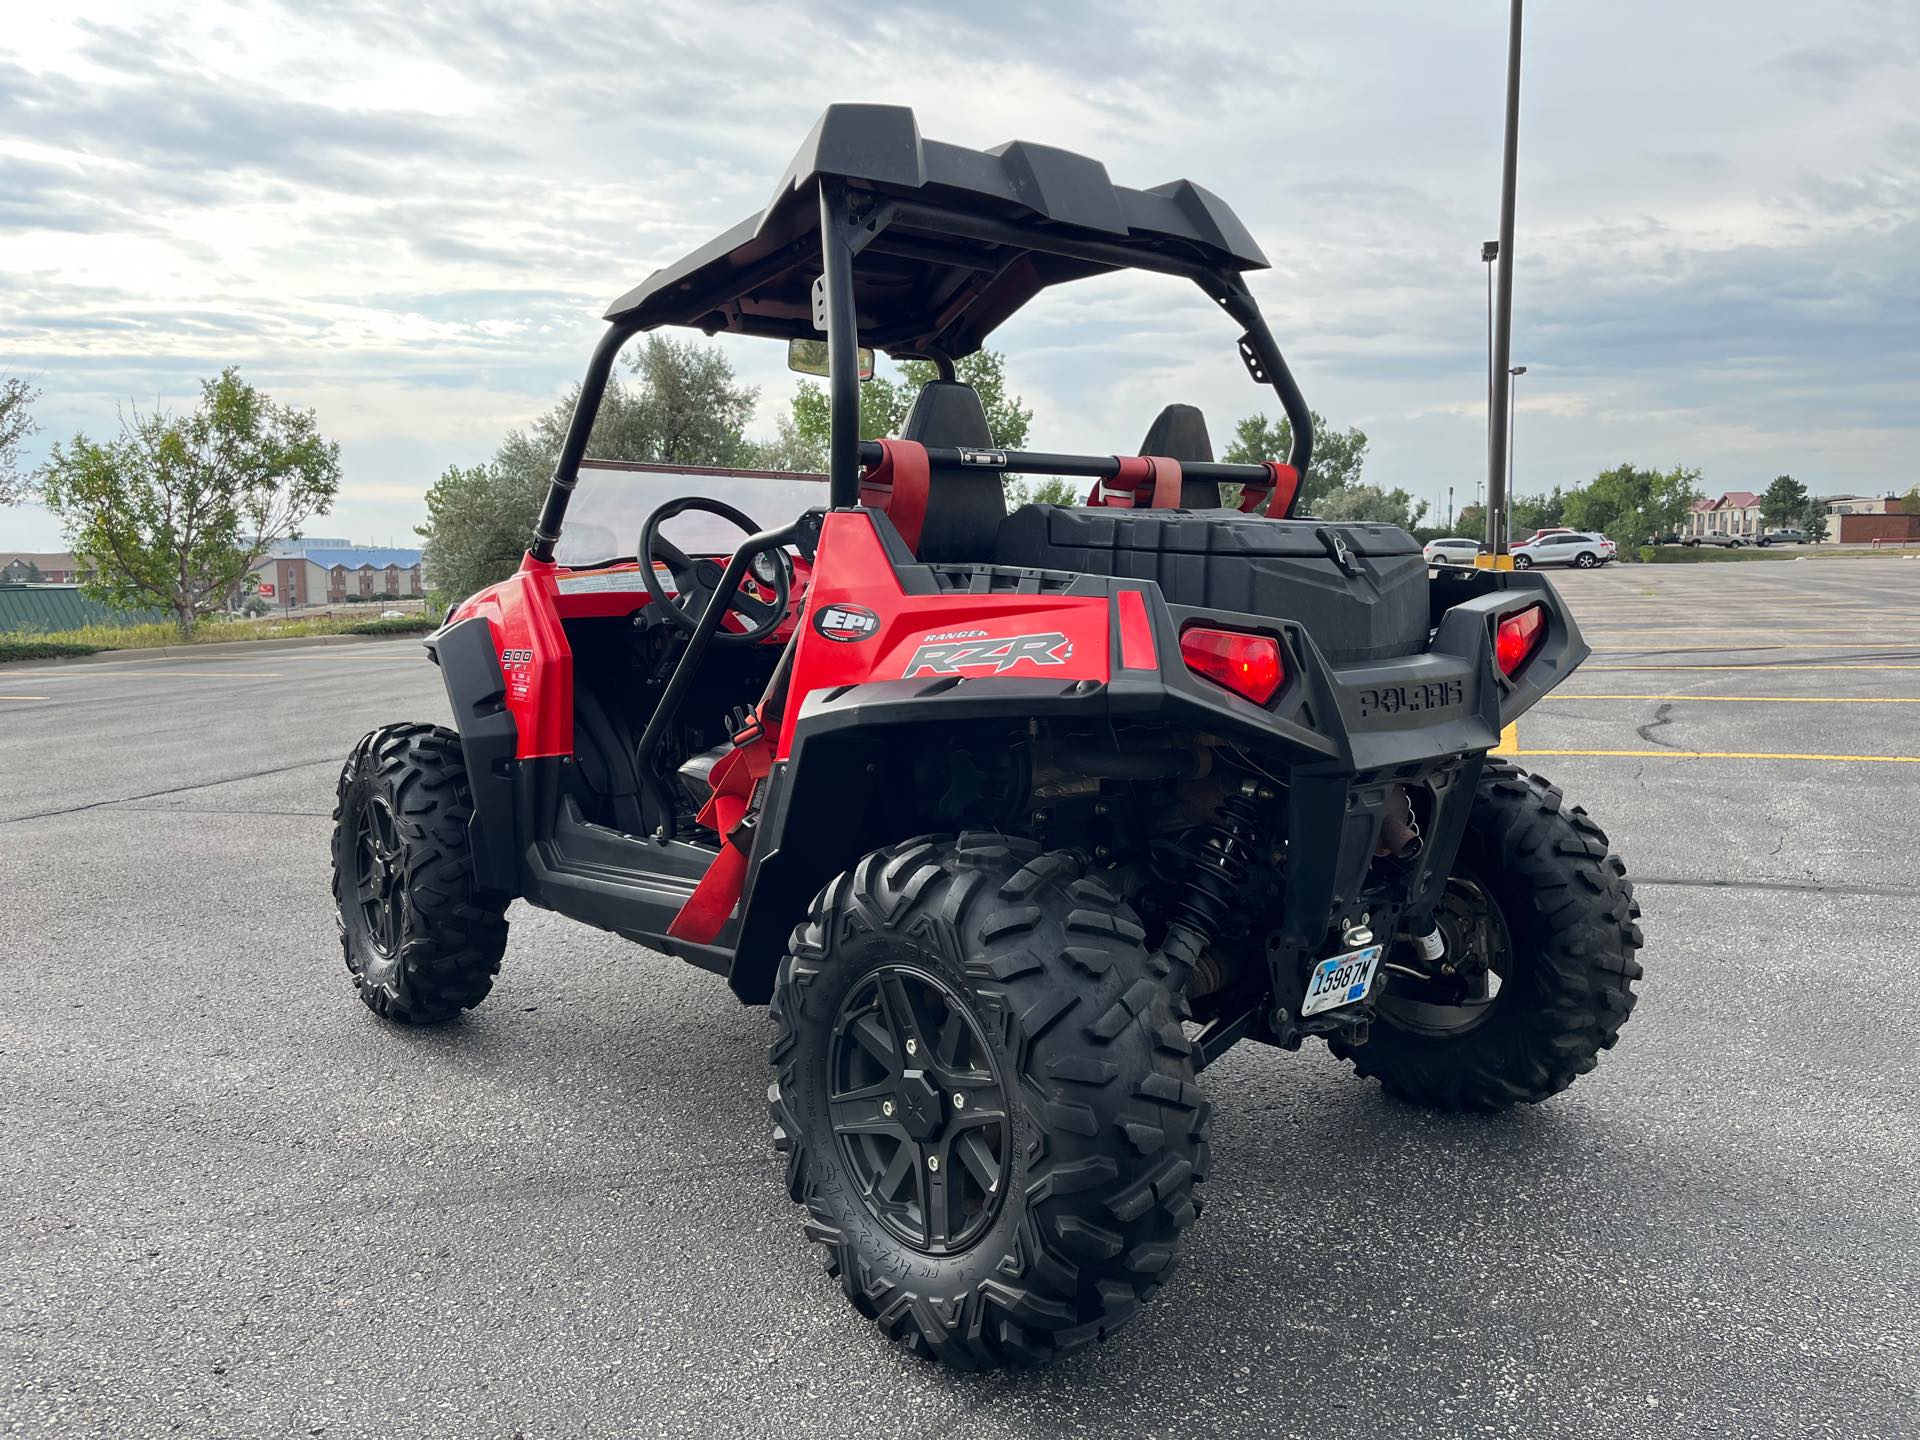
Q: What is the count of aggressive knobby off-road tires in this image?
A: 3